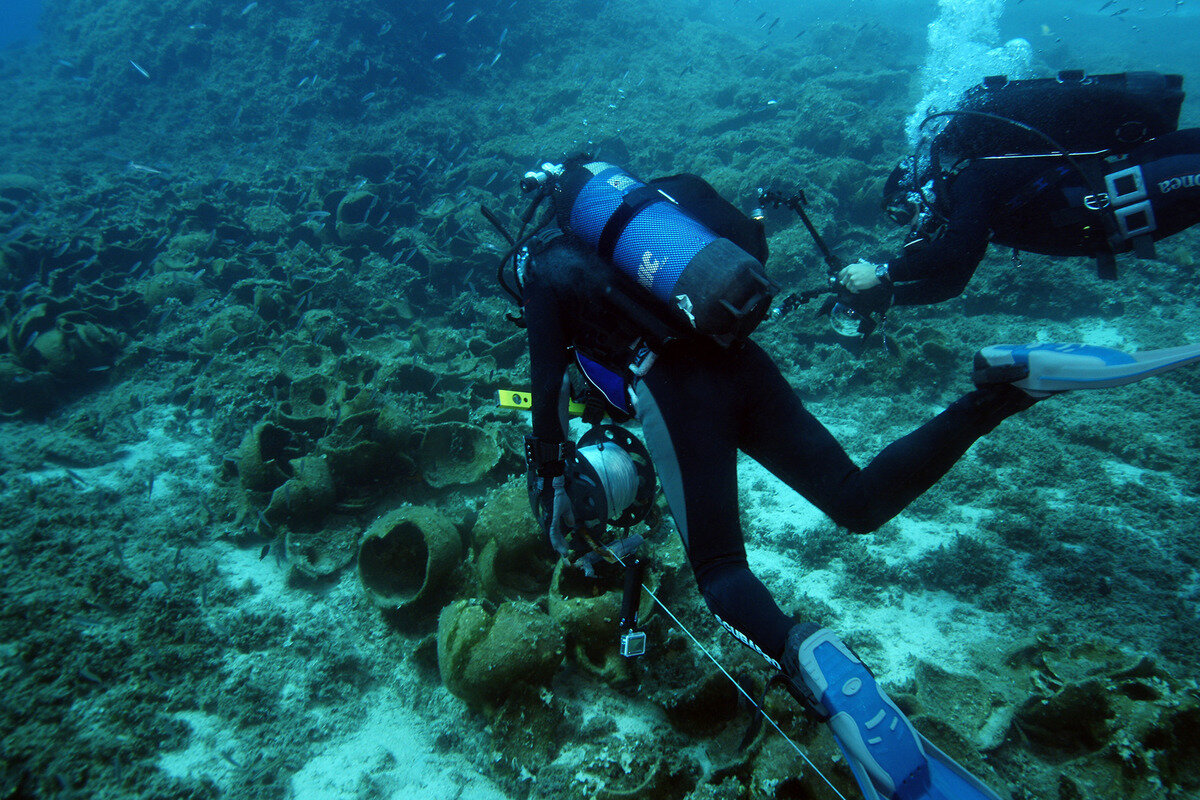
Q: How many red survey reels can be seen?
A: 0